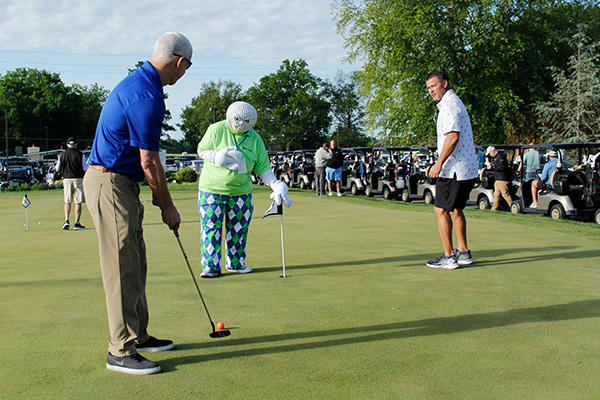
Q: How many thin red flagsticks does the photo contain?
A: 0